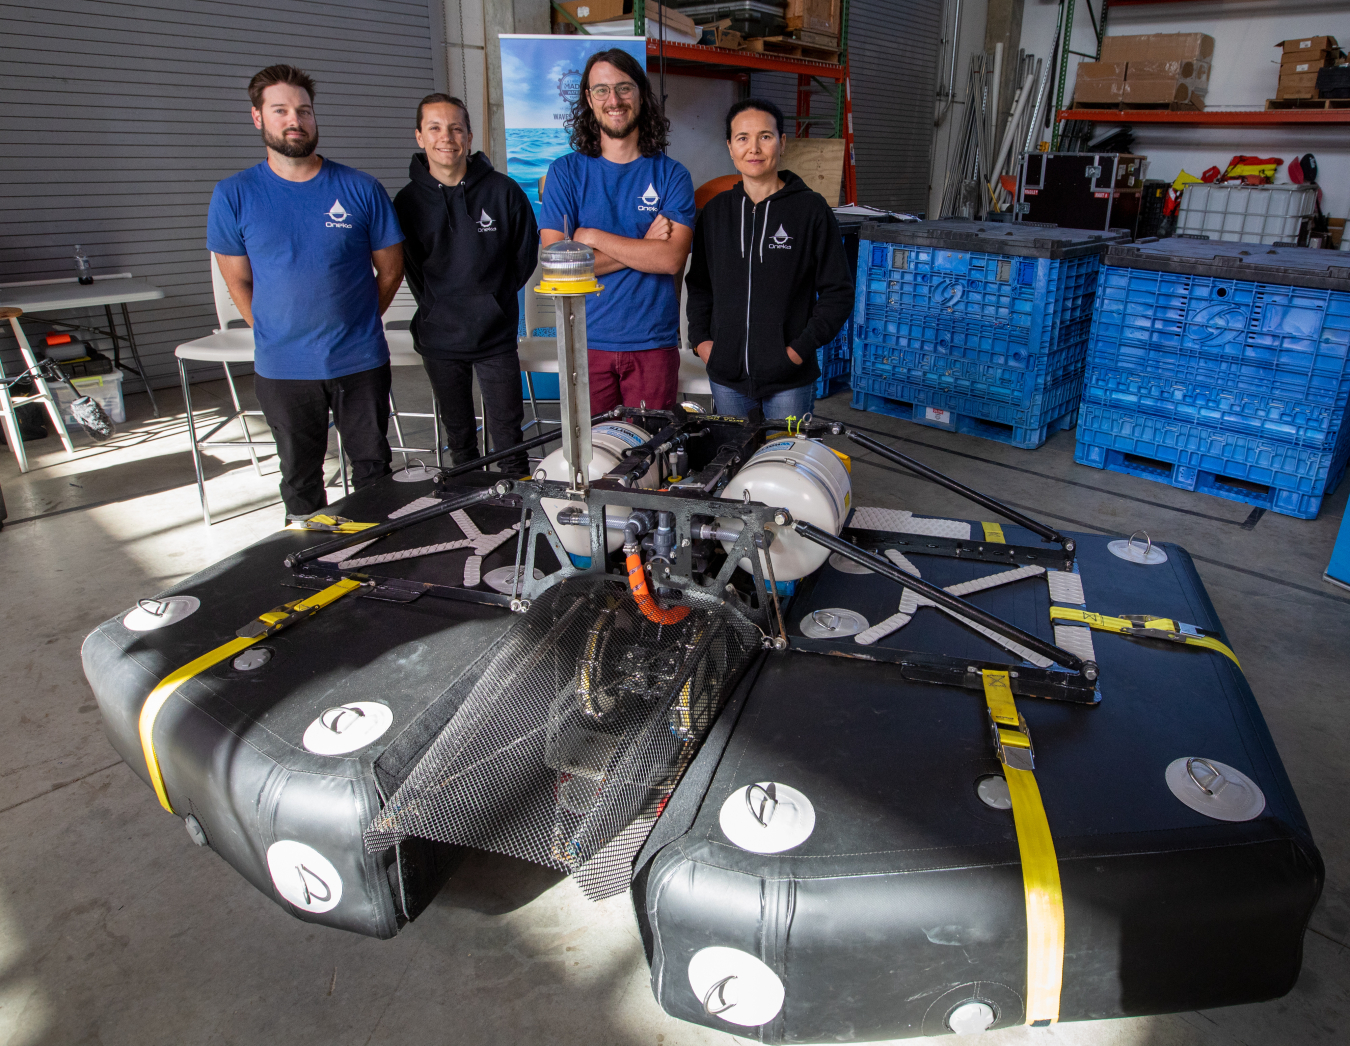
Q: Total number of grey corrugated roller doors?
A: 2